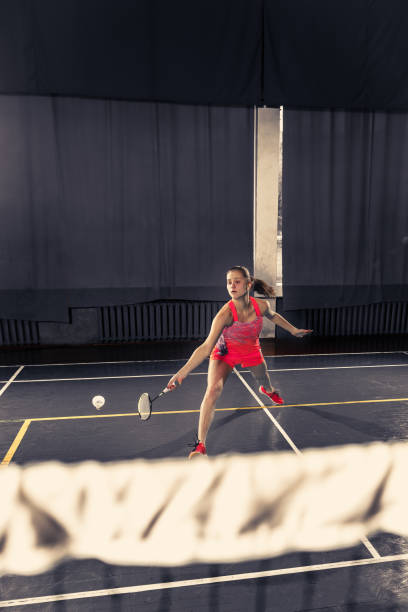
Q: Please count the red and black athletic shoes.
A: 2